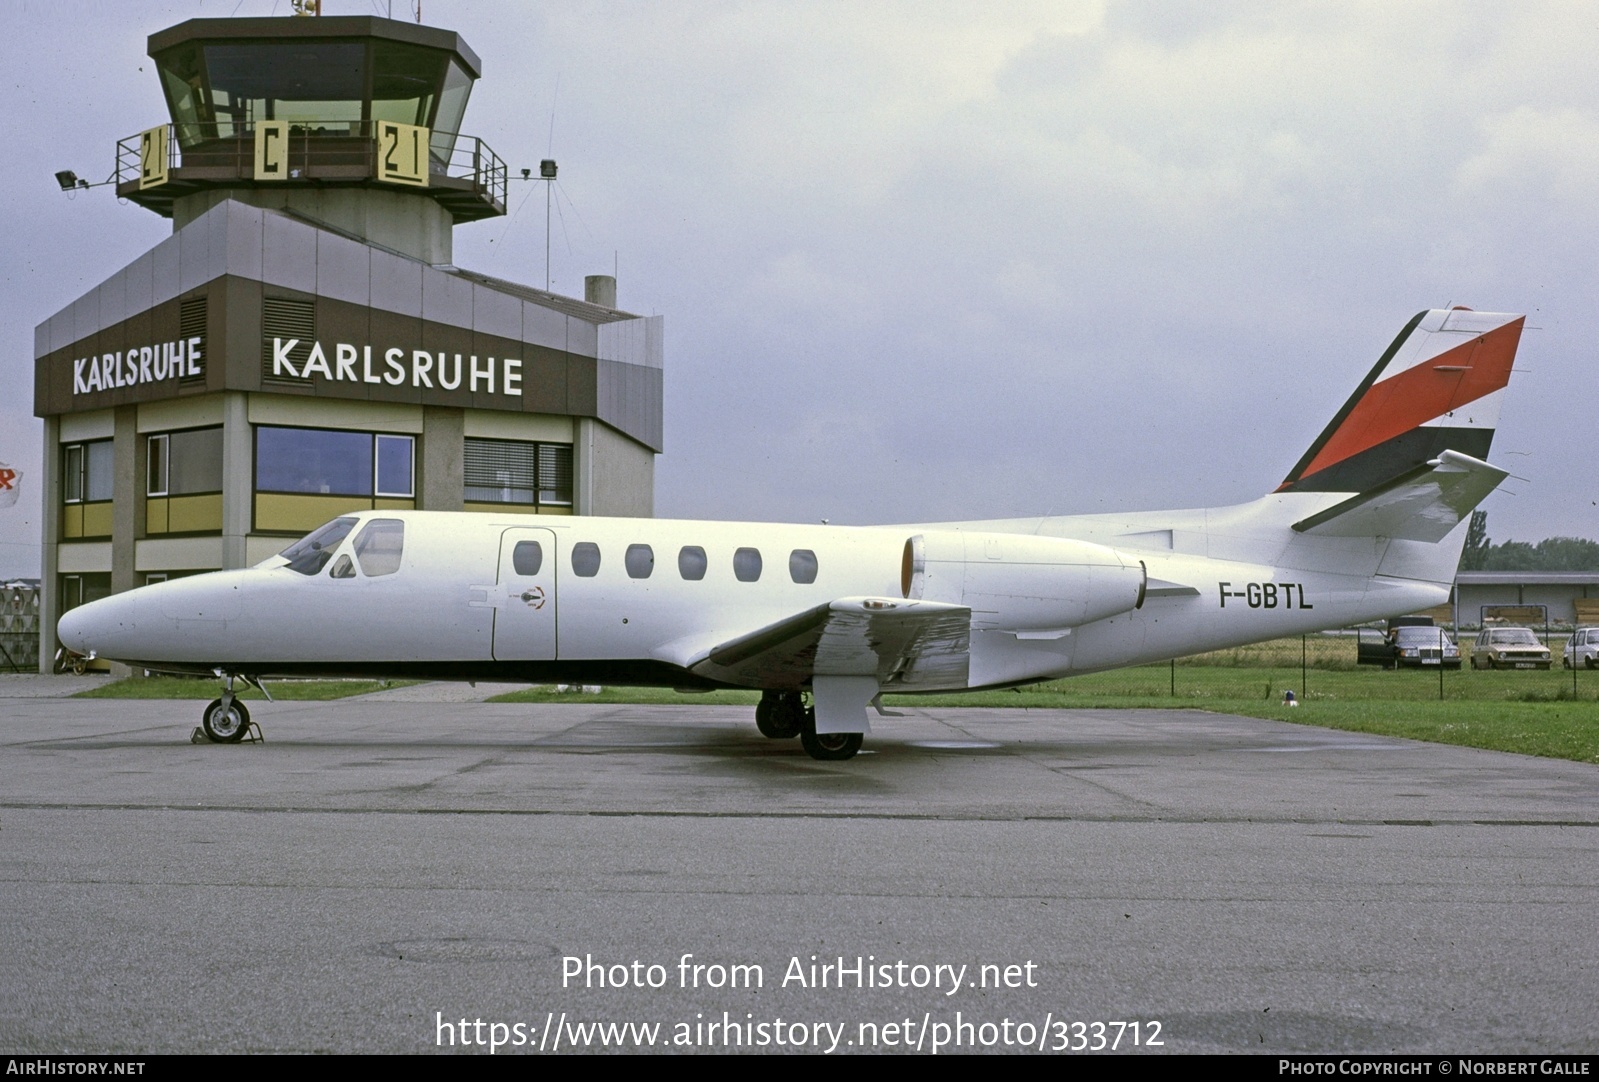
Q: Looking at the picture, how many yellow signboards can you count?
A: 3